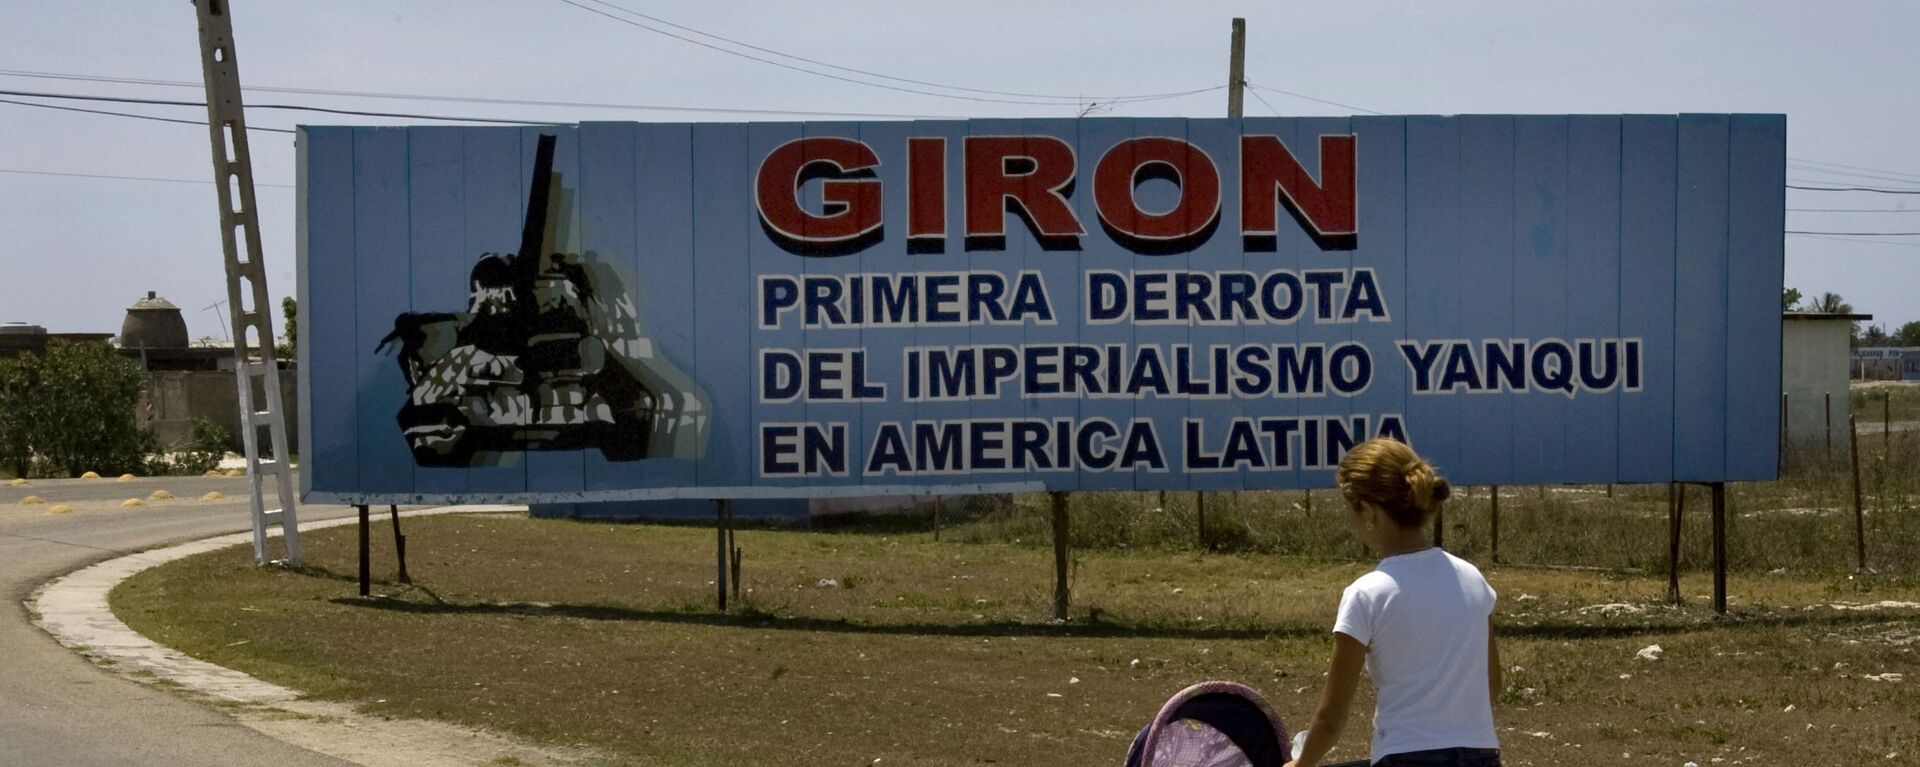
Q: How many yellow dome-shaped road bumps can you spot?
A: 10